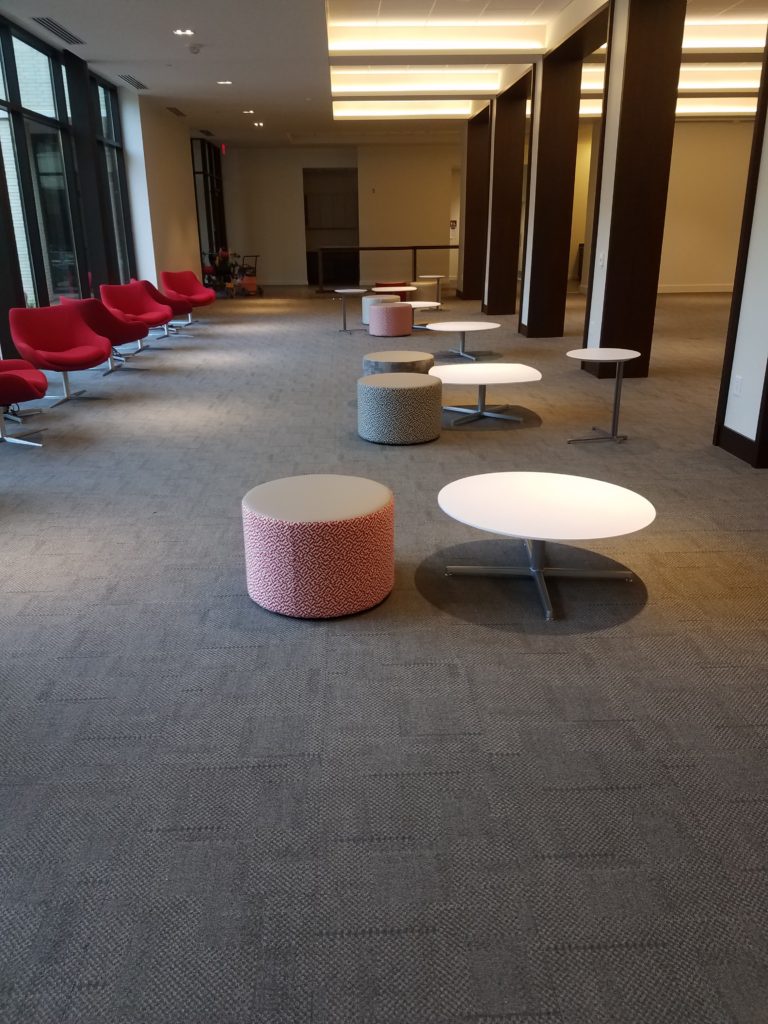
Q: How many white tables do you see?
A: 8